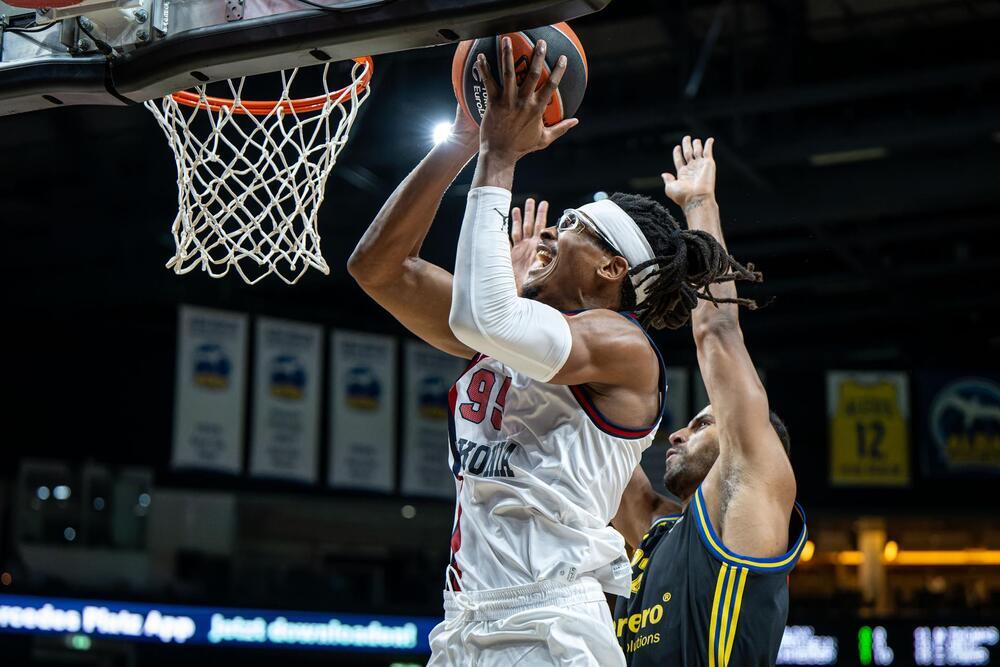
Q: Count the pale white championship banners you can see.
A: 4